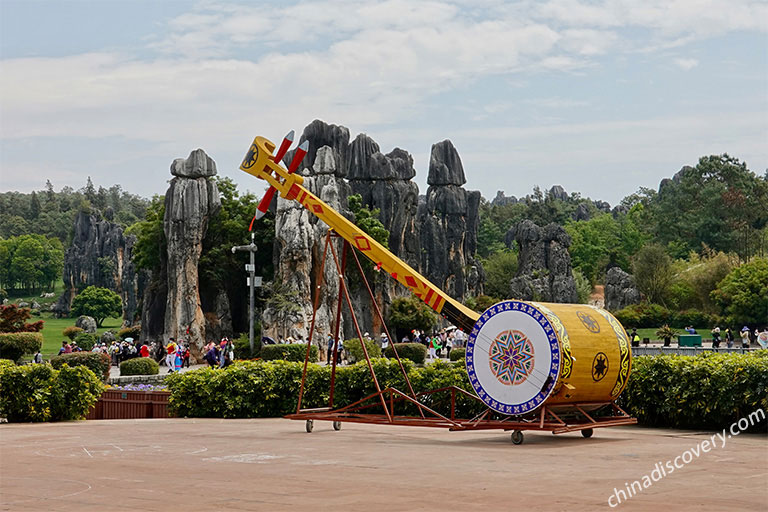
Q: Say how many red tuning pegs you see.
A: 3